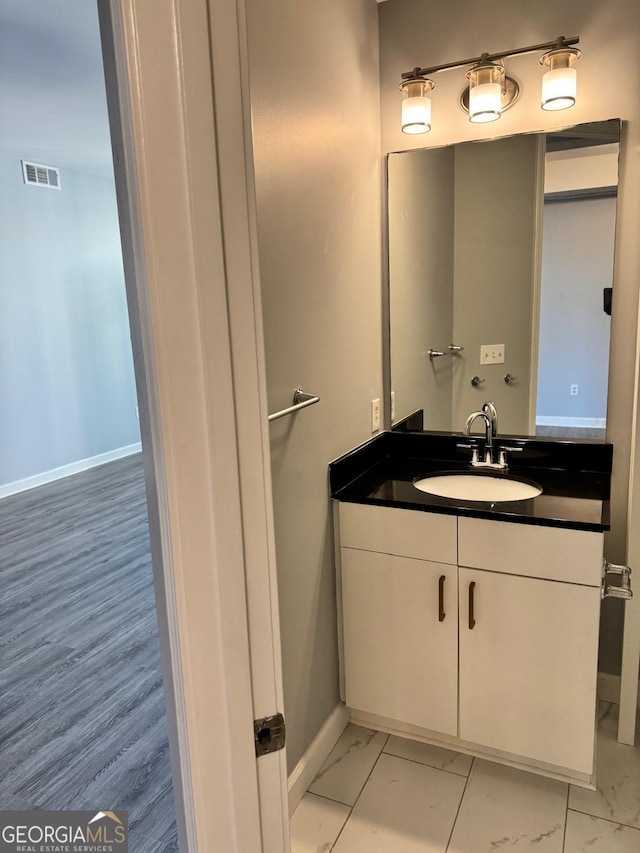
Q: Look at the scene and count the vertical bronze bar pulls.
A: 2